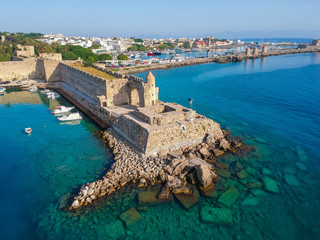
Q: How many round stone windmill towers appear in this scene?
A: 3